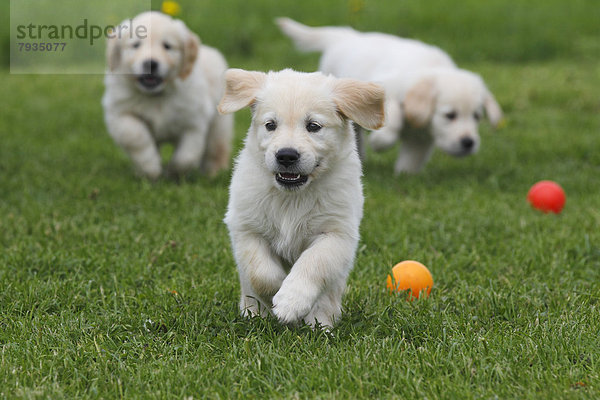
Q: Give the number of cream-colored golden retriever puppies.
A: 3